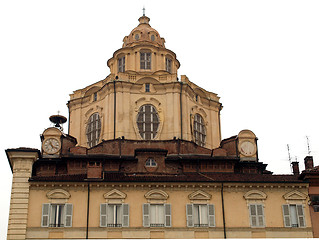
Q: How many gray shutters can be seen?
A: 12